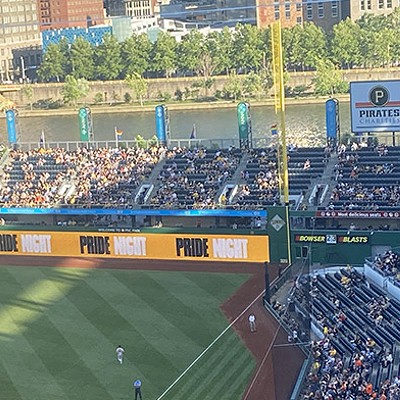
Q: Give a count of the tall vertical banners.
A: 5